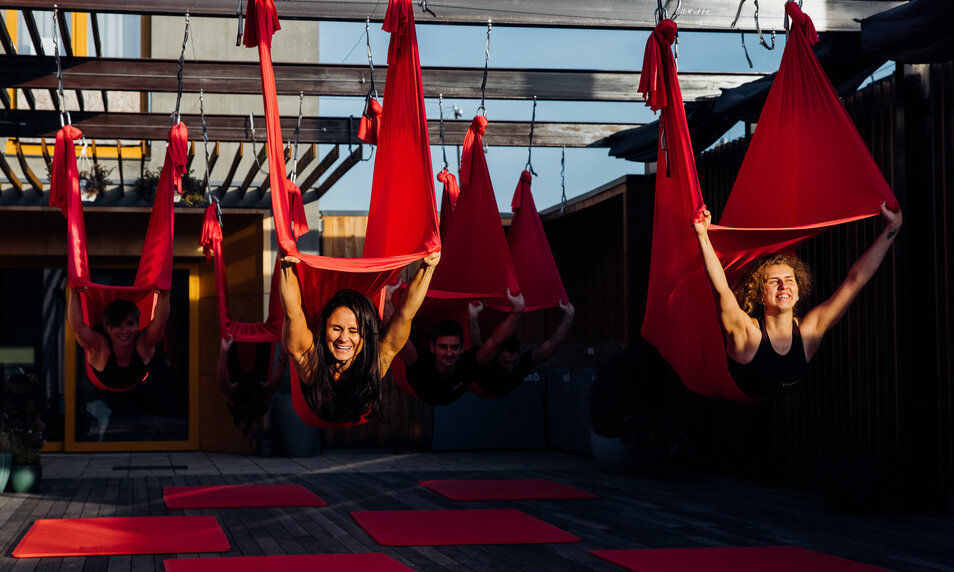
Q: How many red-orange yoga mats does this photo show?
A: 6